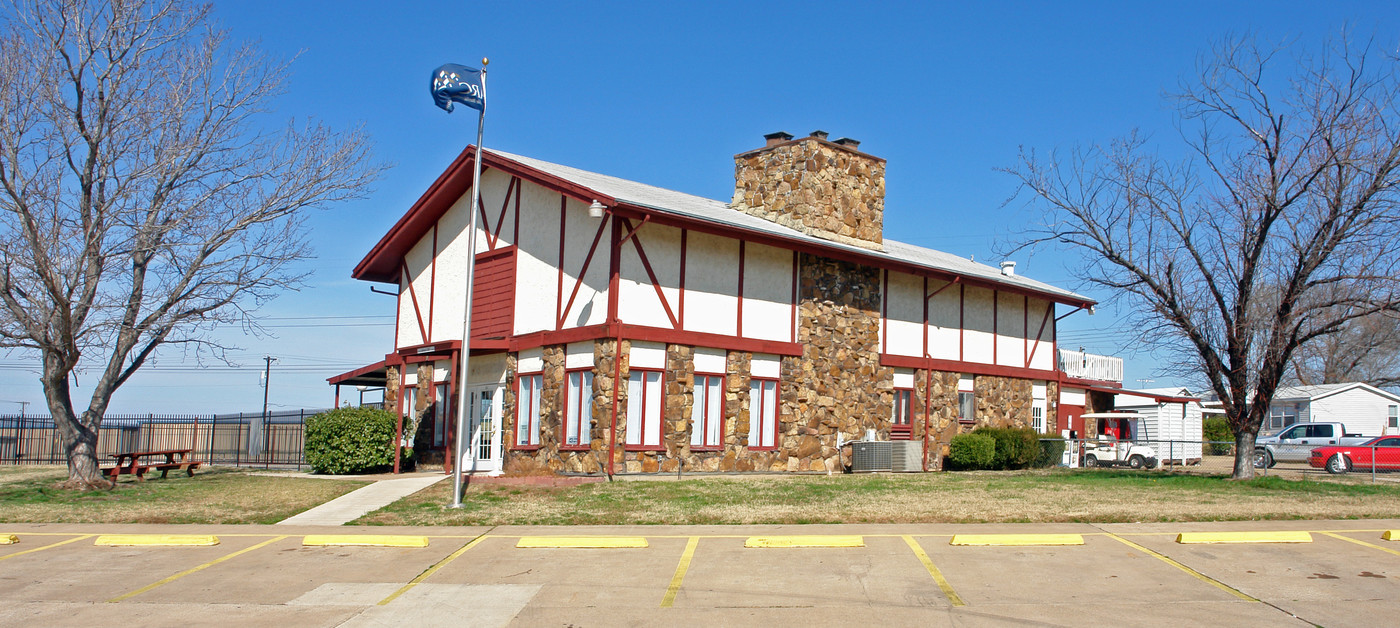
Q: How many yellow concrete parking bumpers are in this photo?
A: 8